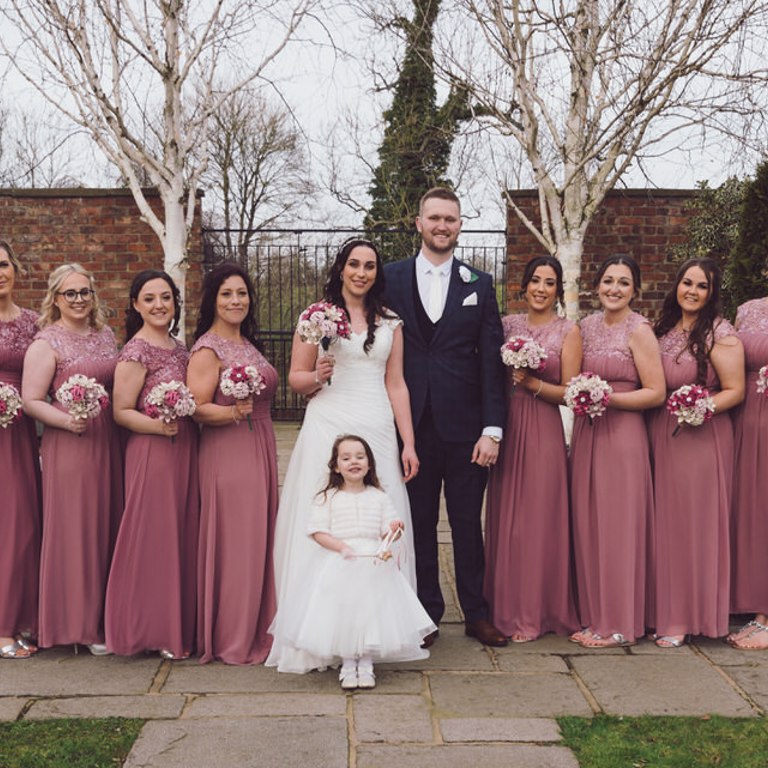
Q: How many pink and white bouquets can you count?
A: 9